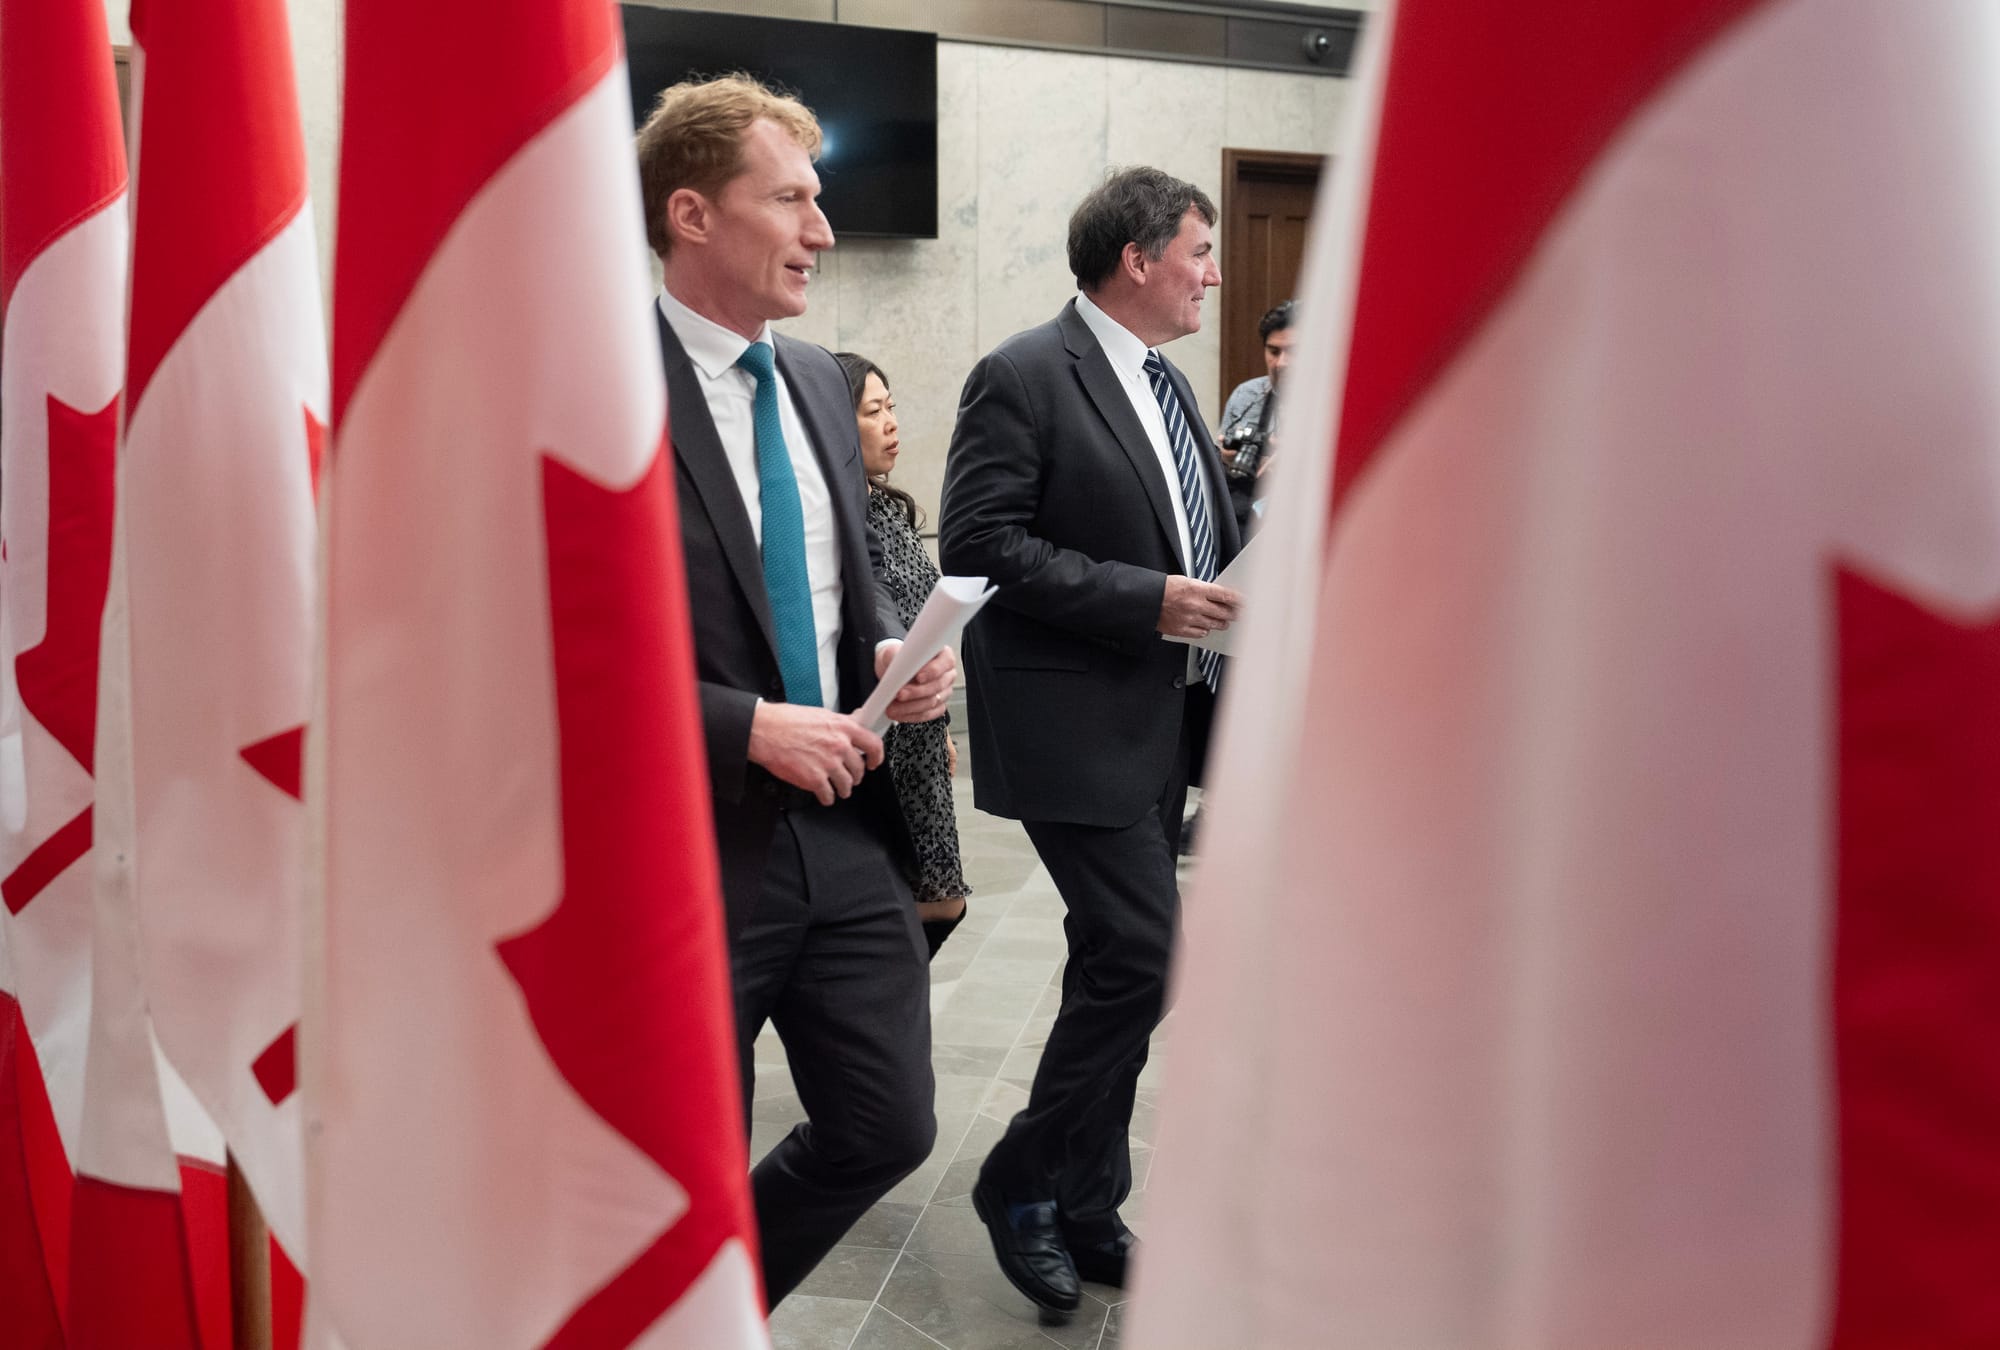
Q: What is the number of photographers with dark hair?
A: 1